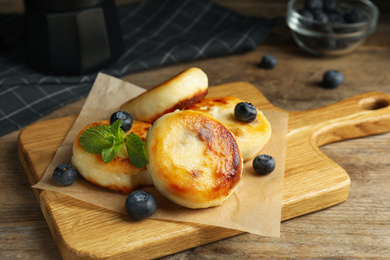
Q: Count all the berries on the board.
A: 5